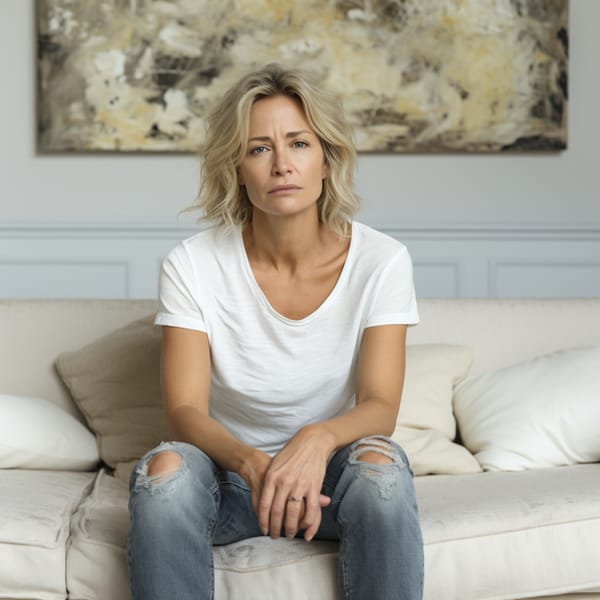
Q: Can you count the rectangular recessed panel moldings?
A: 3